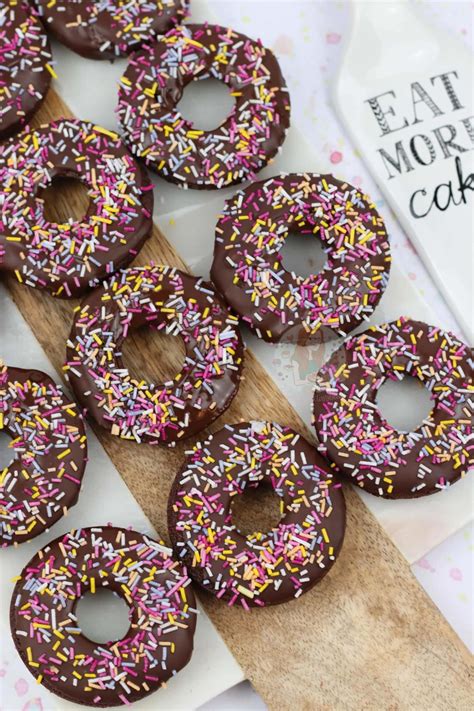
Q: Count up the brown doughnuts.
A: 10